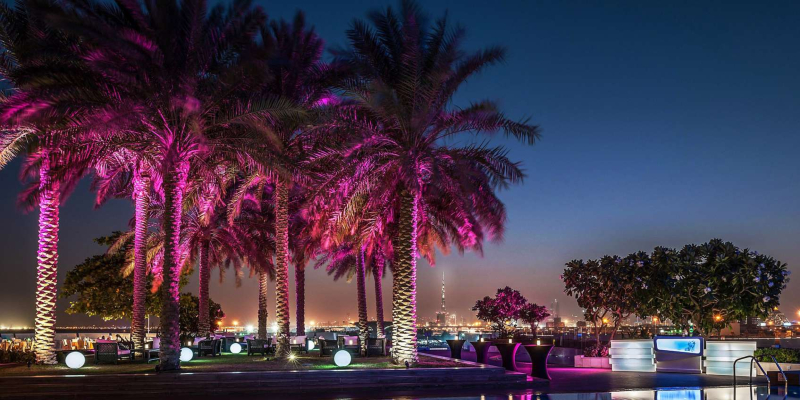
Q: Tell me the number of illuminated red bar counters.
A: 0